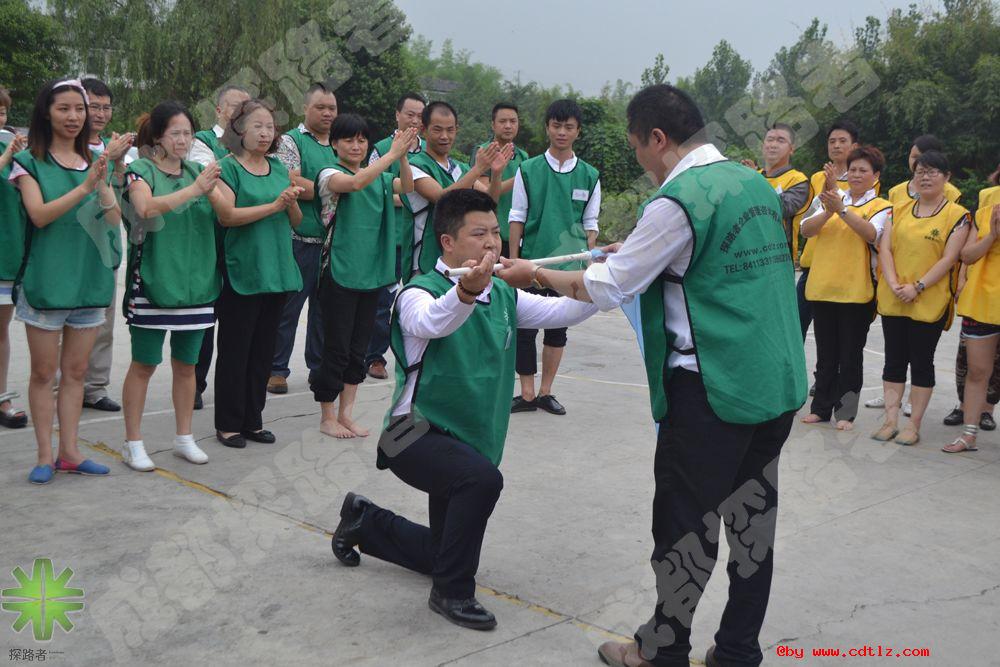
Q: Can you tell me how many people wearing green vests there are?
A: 14